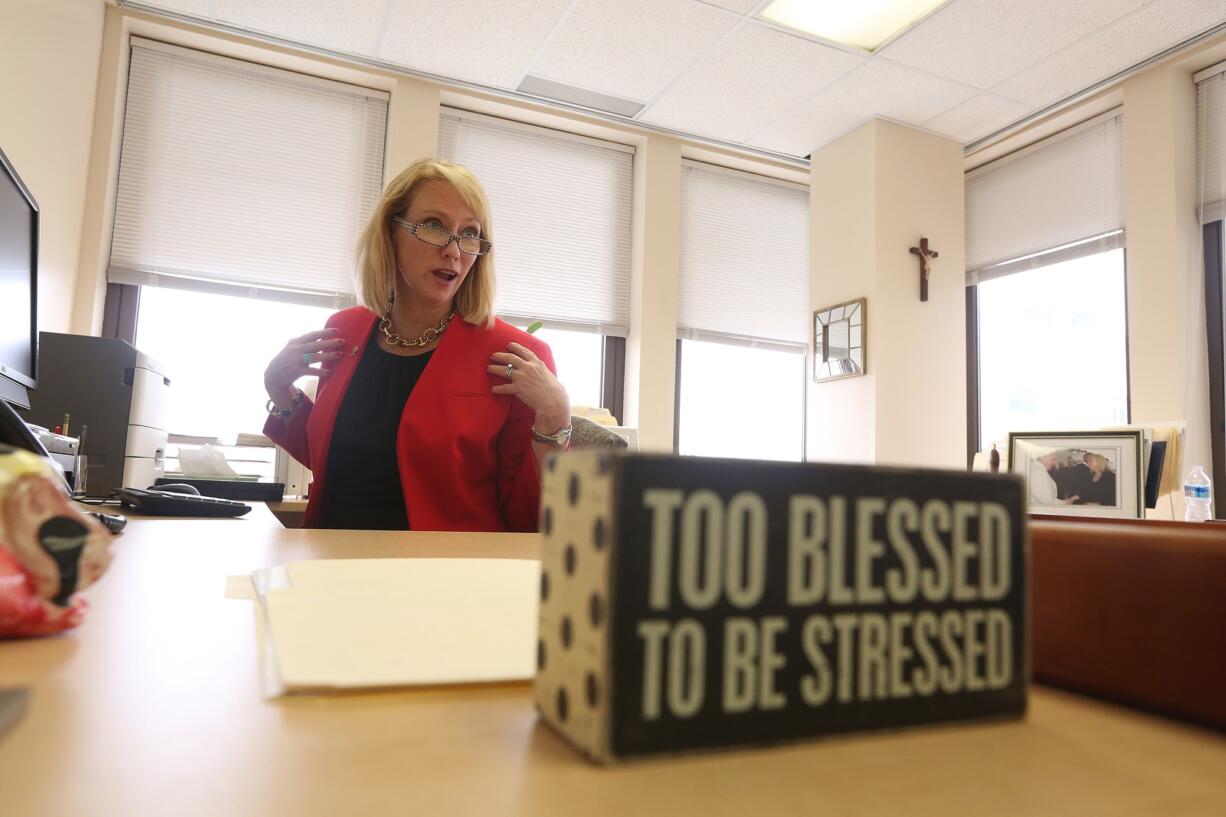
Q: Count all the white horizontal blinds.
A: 5